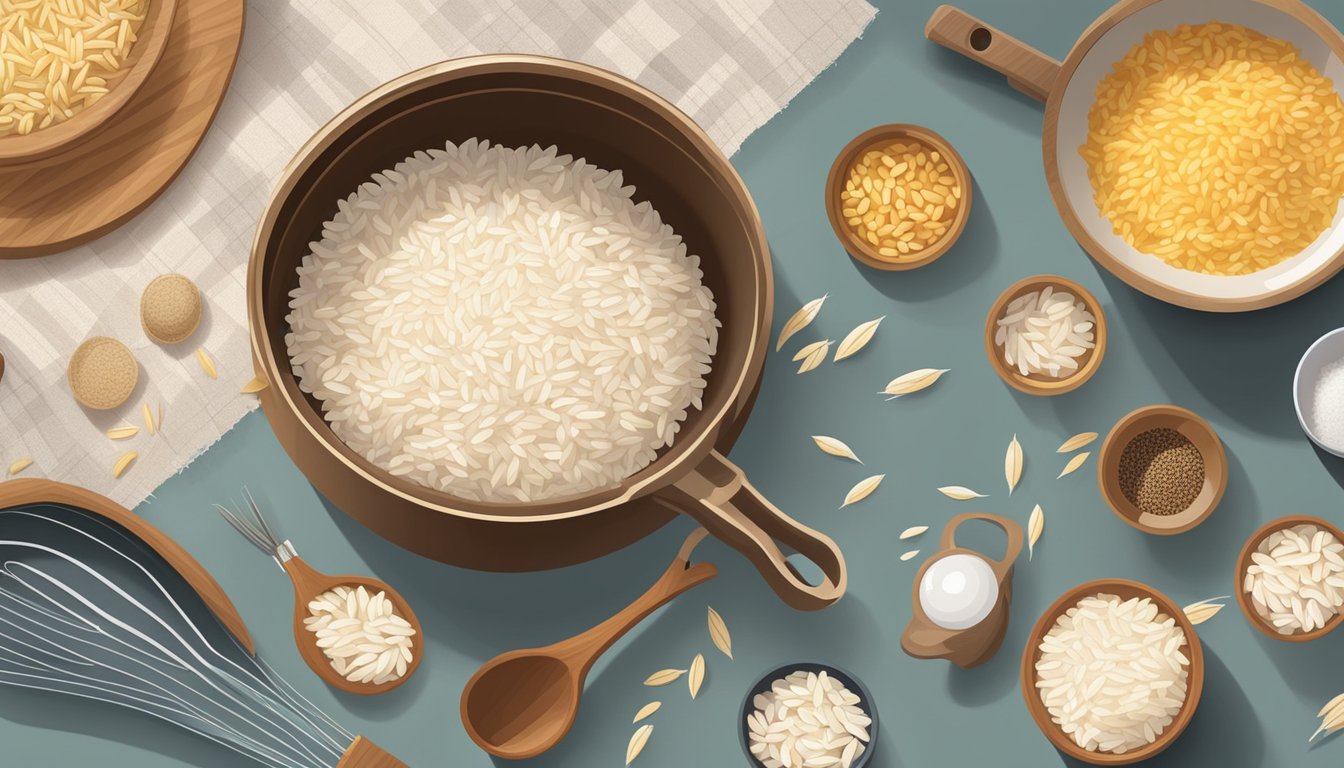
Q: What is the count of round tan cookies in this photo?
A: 2